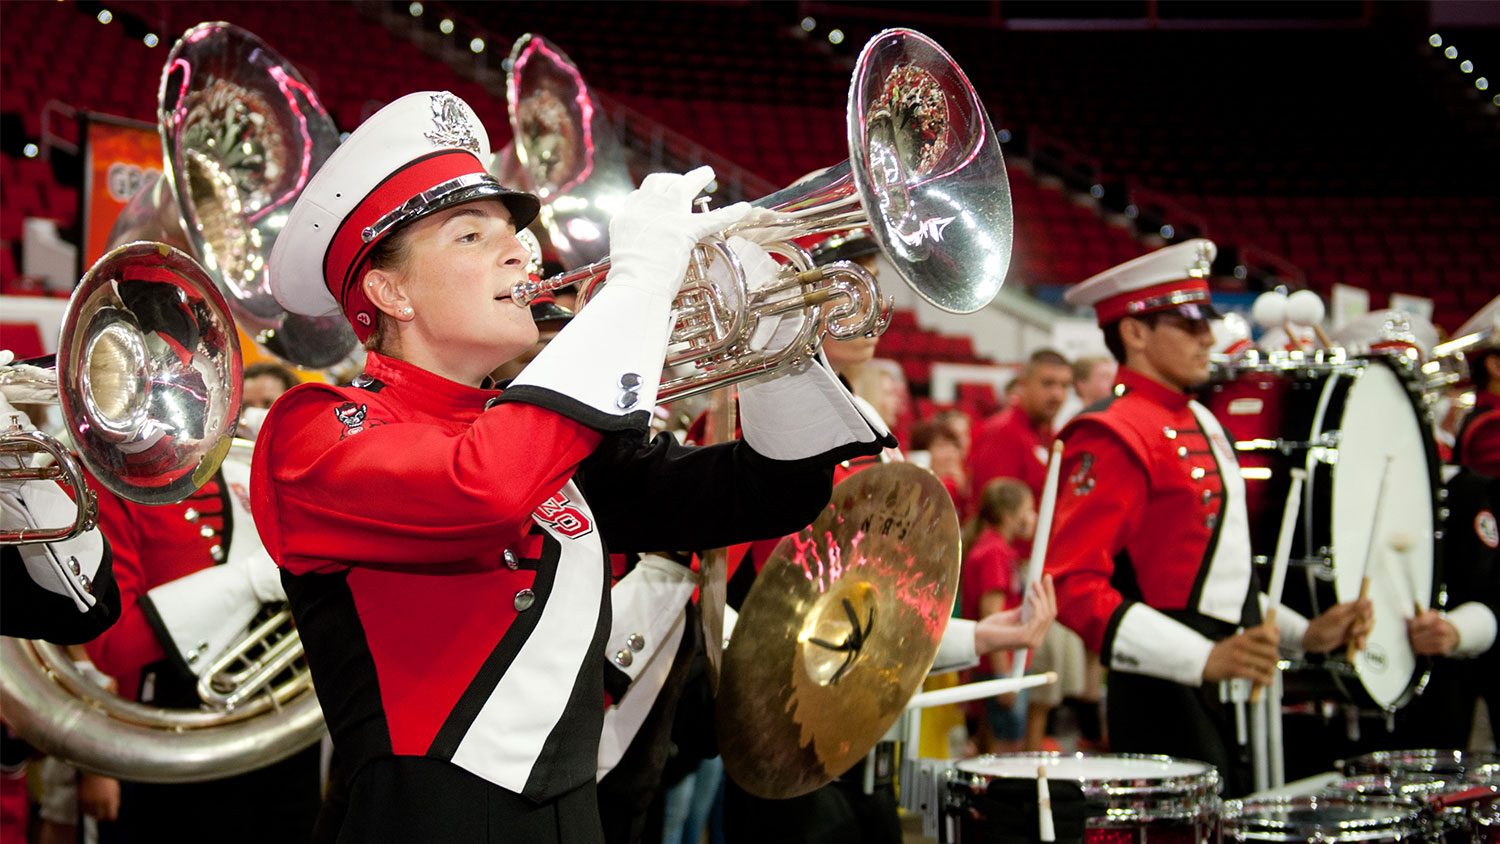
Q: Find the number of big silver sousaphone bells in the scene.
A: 2